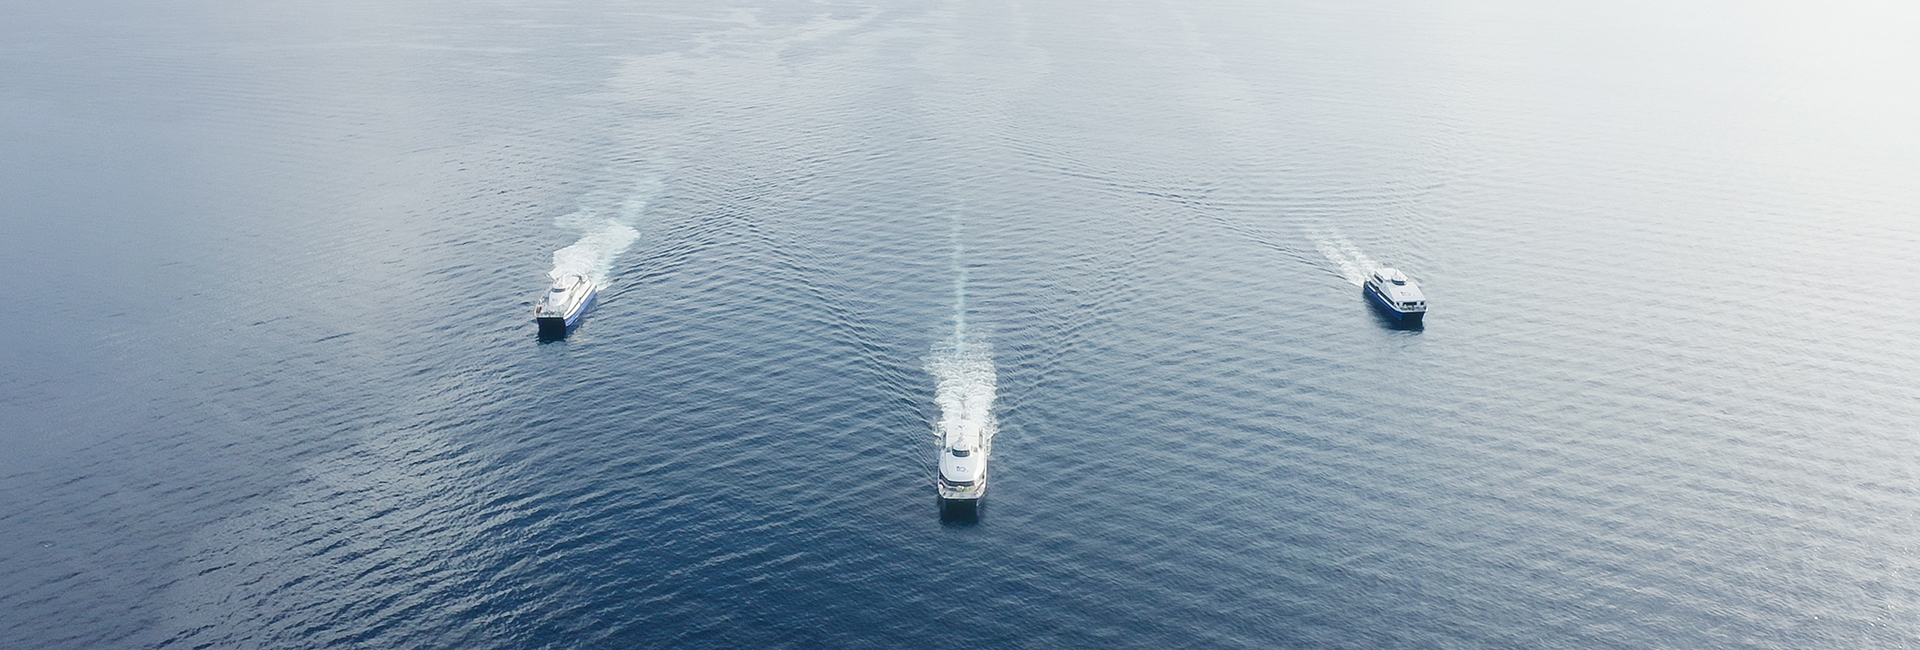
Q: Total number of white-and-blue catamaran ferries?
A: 3